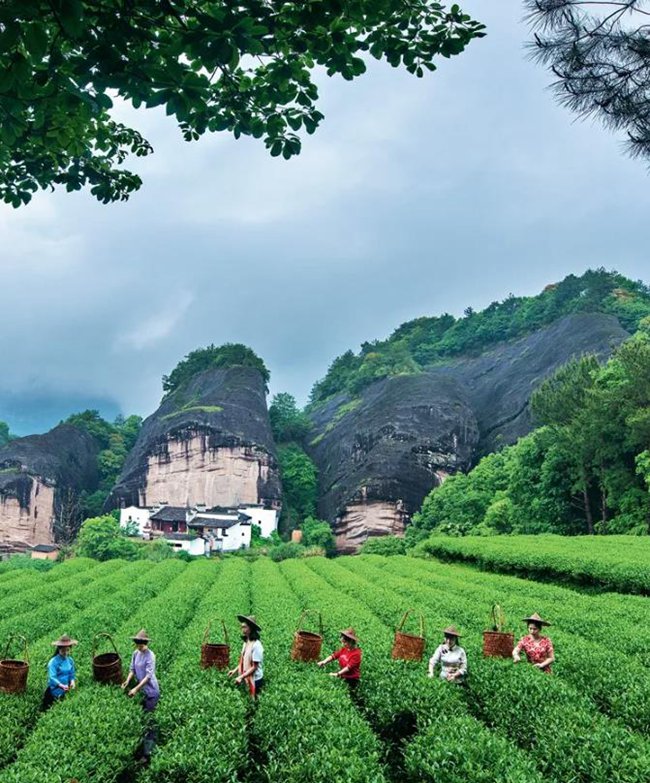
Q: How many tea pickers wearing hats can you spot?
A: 6